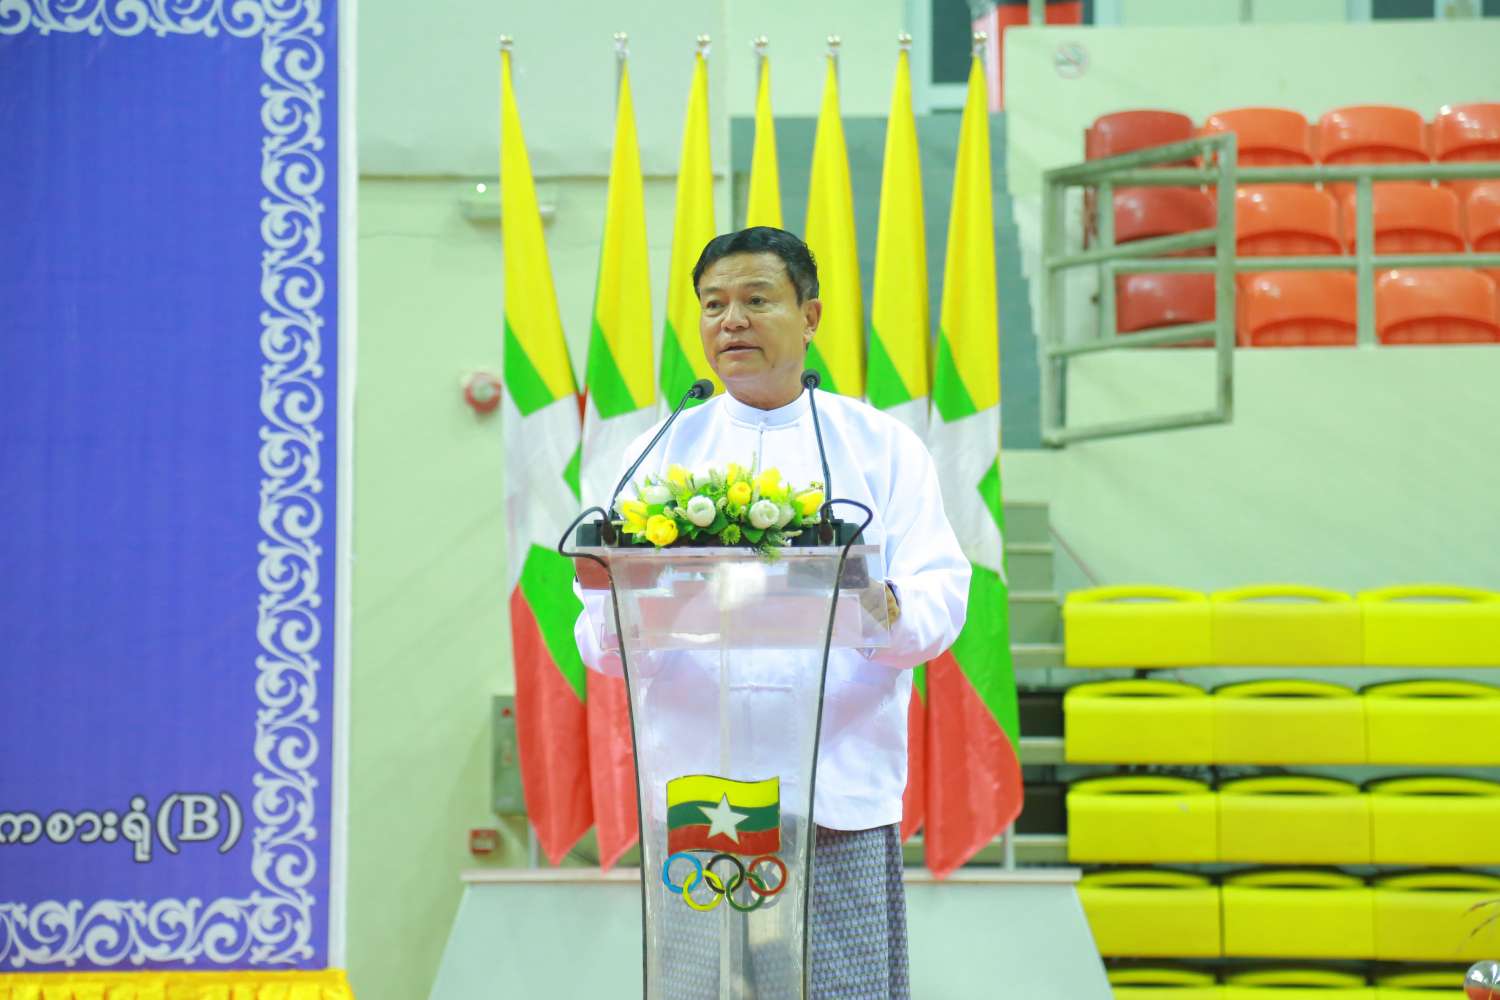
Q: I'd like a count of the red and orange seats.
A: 11